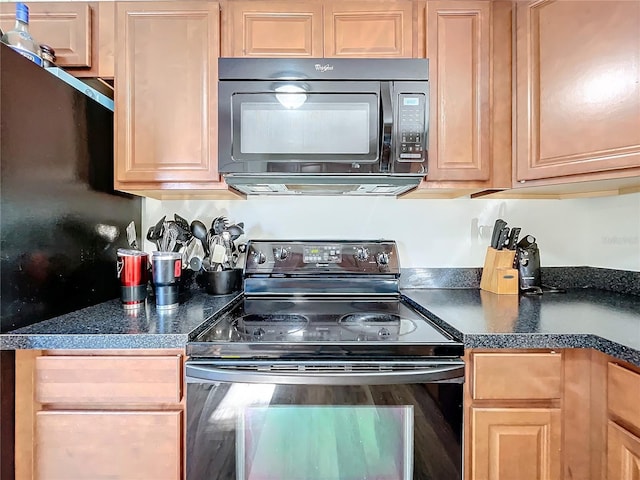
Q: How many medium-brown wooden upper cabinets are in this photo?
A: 6